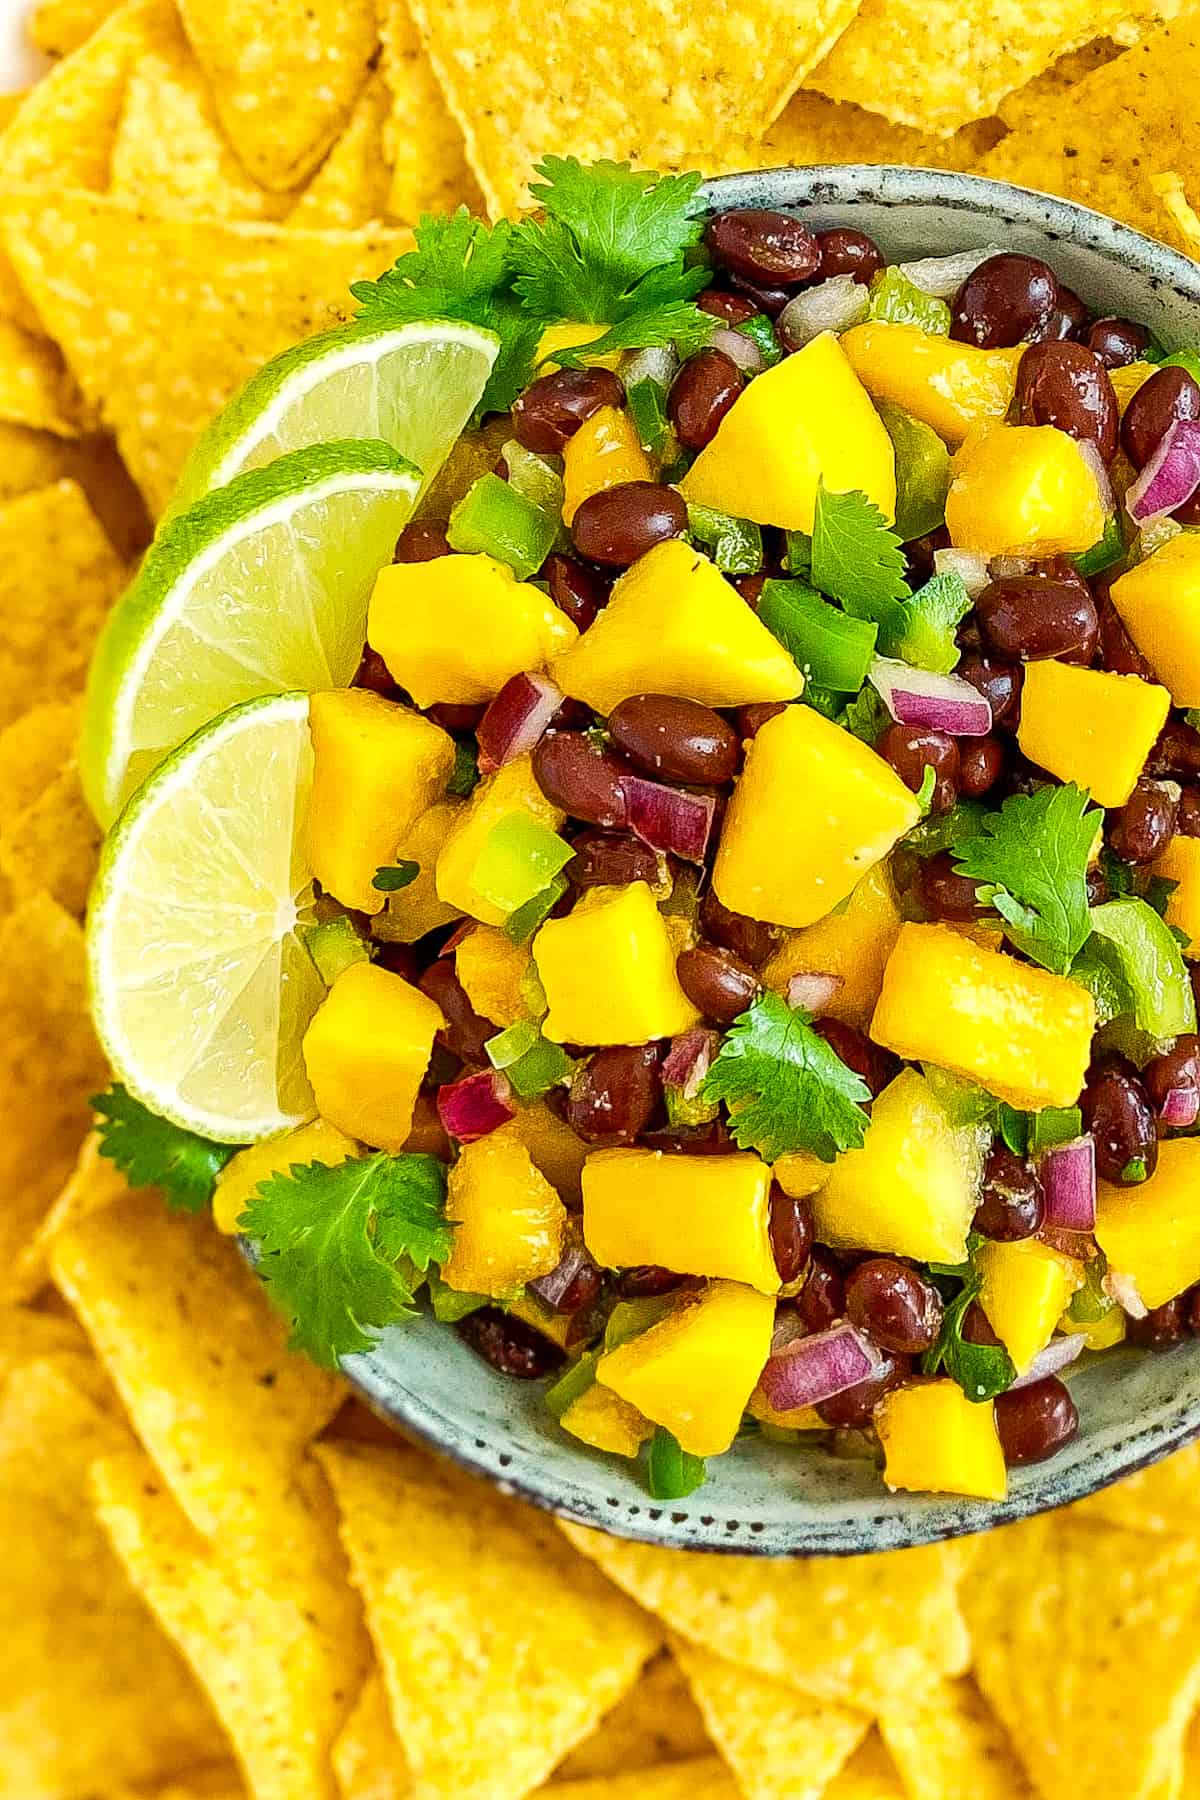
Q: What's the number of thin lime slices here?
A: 3